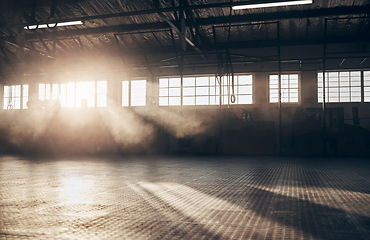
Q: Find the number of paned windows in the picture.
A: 6